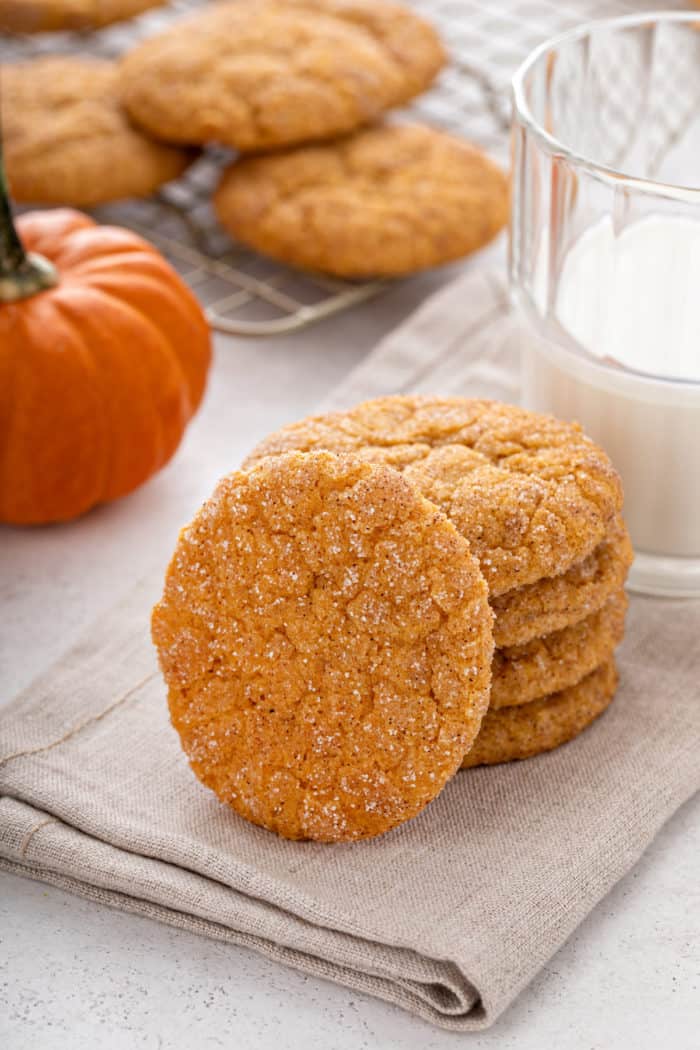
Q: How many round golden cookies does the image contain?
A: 10